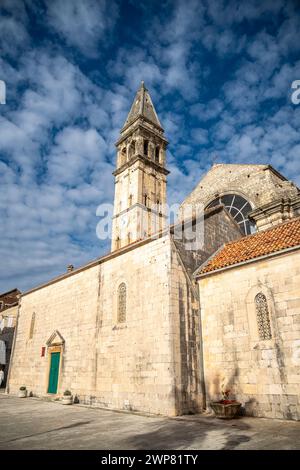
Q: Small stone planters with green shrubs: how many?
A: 2